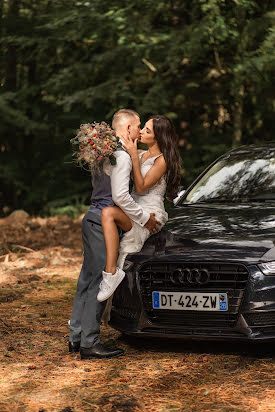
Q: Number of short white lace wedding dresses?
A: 1